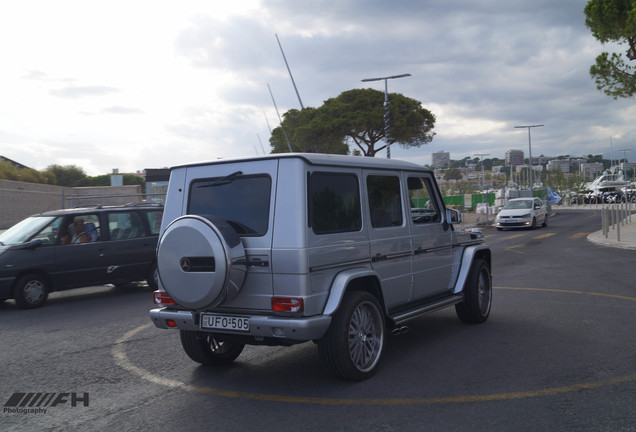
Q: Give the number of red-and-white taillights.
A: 2